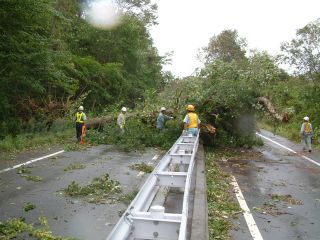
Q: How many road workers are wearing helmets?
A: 5